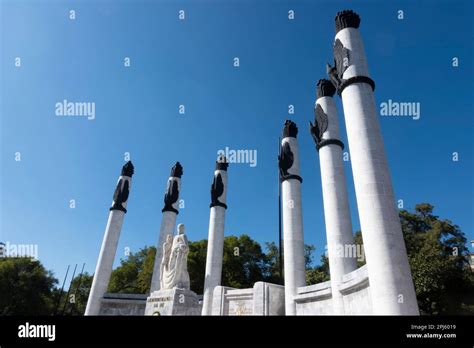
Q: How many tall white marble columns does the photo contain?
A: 6